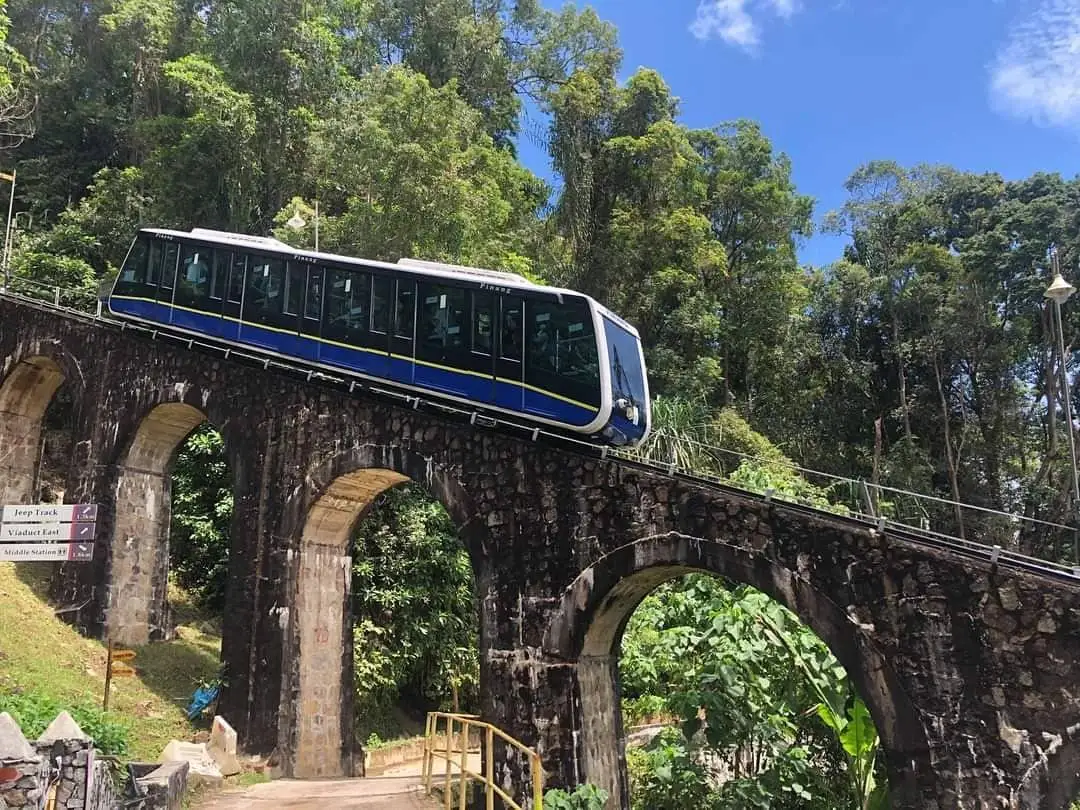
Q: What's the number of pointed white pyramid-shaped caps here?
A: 2